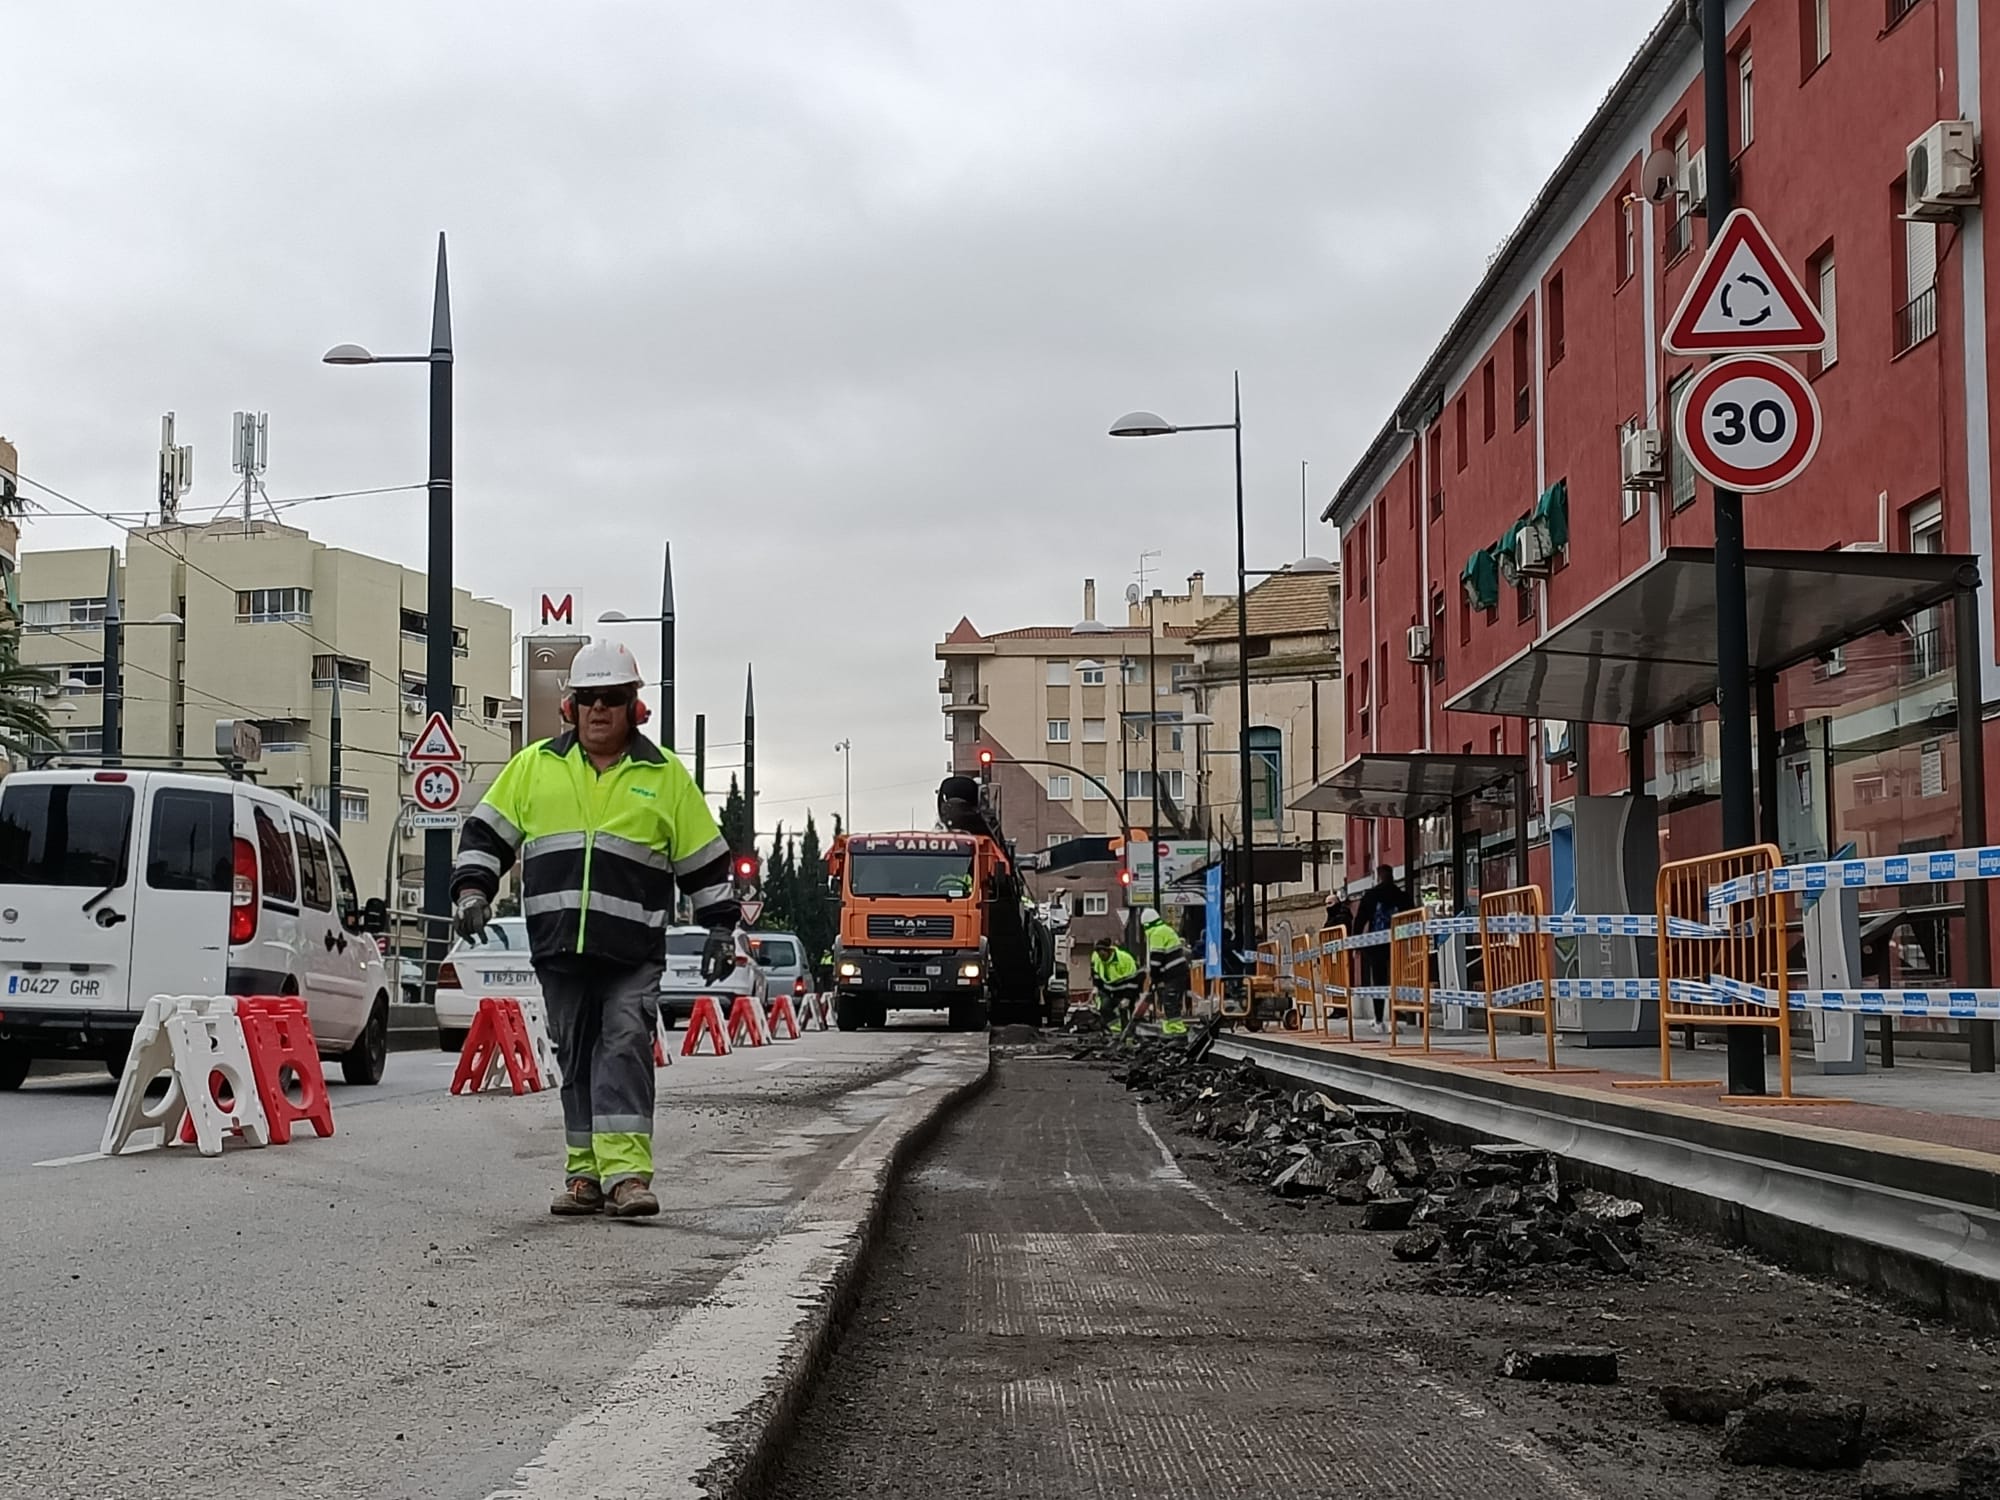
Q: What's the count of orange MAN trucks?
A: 1